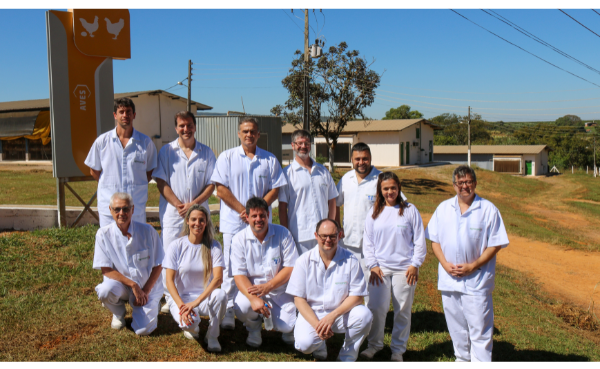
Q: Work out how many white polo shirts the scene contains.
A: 9